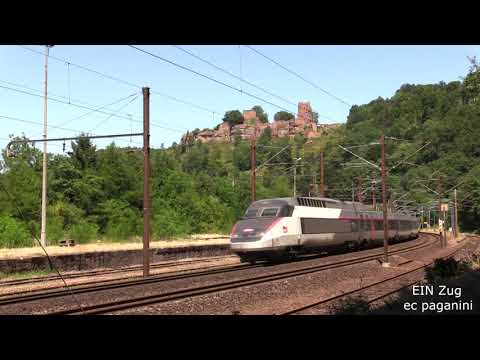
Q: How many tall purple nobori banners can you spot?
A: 0